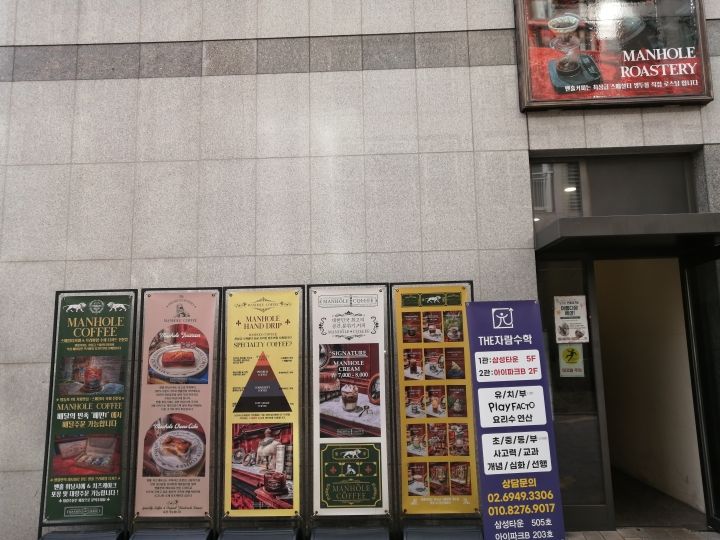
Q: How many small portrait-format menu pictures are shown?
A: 15